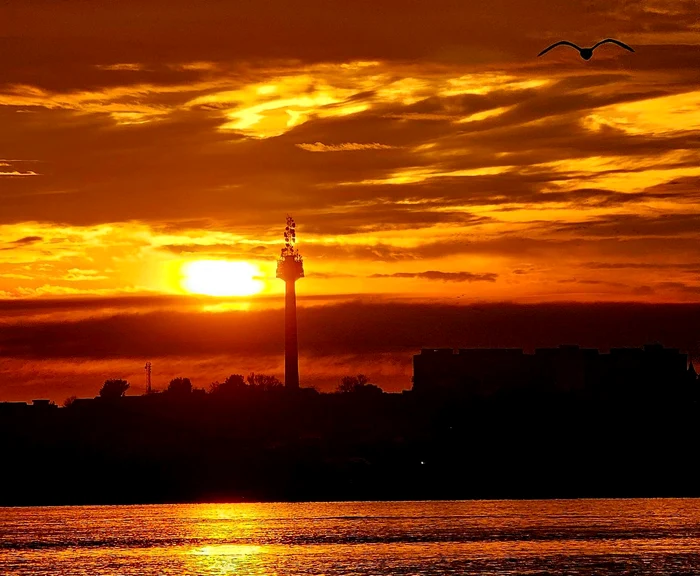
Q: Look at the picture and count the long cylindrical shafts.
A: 1